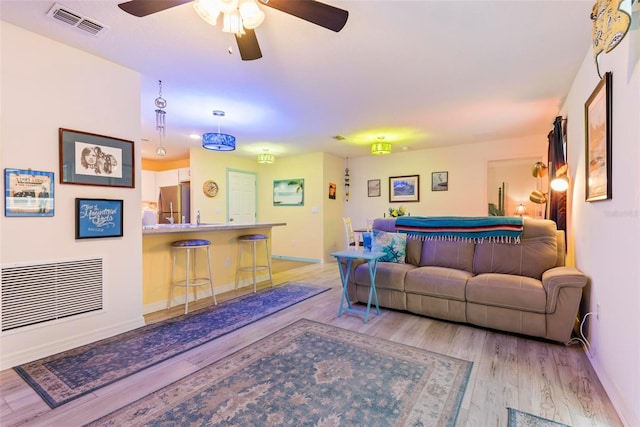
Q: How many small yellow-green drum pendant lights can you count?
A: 2